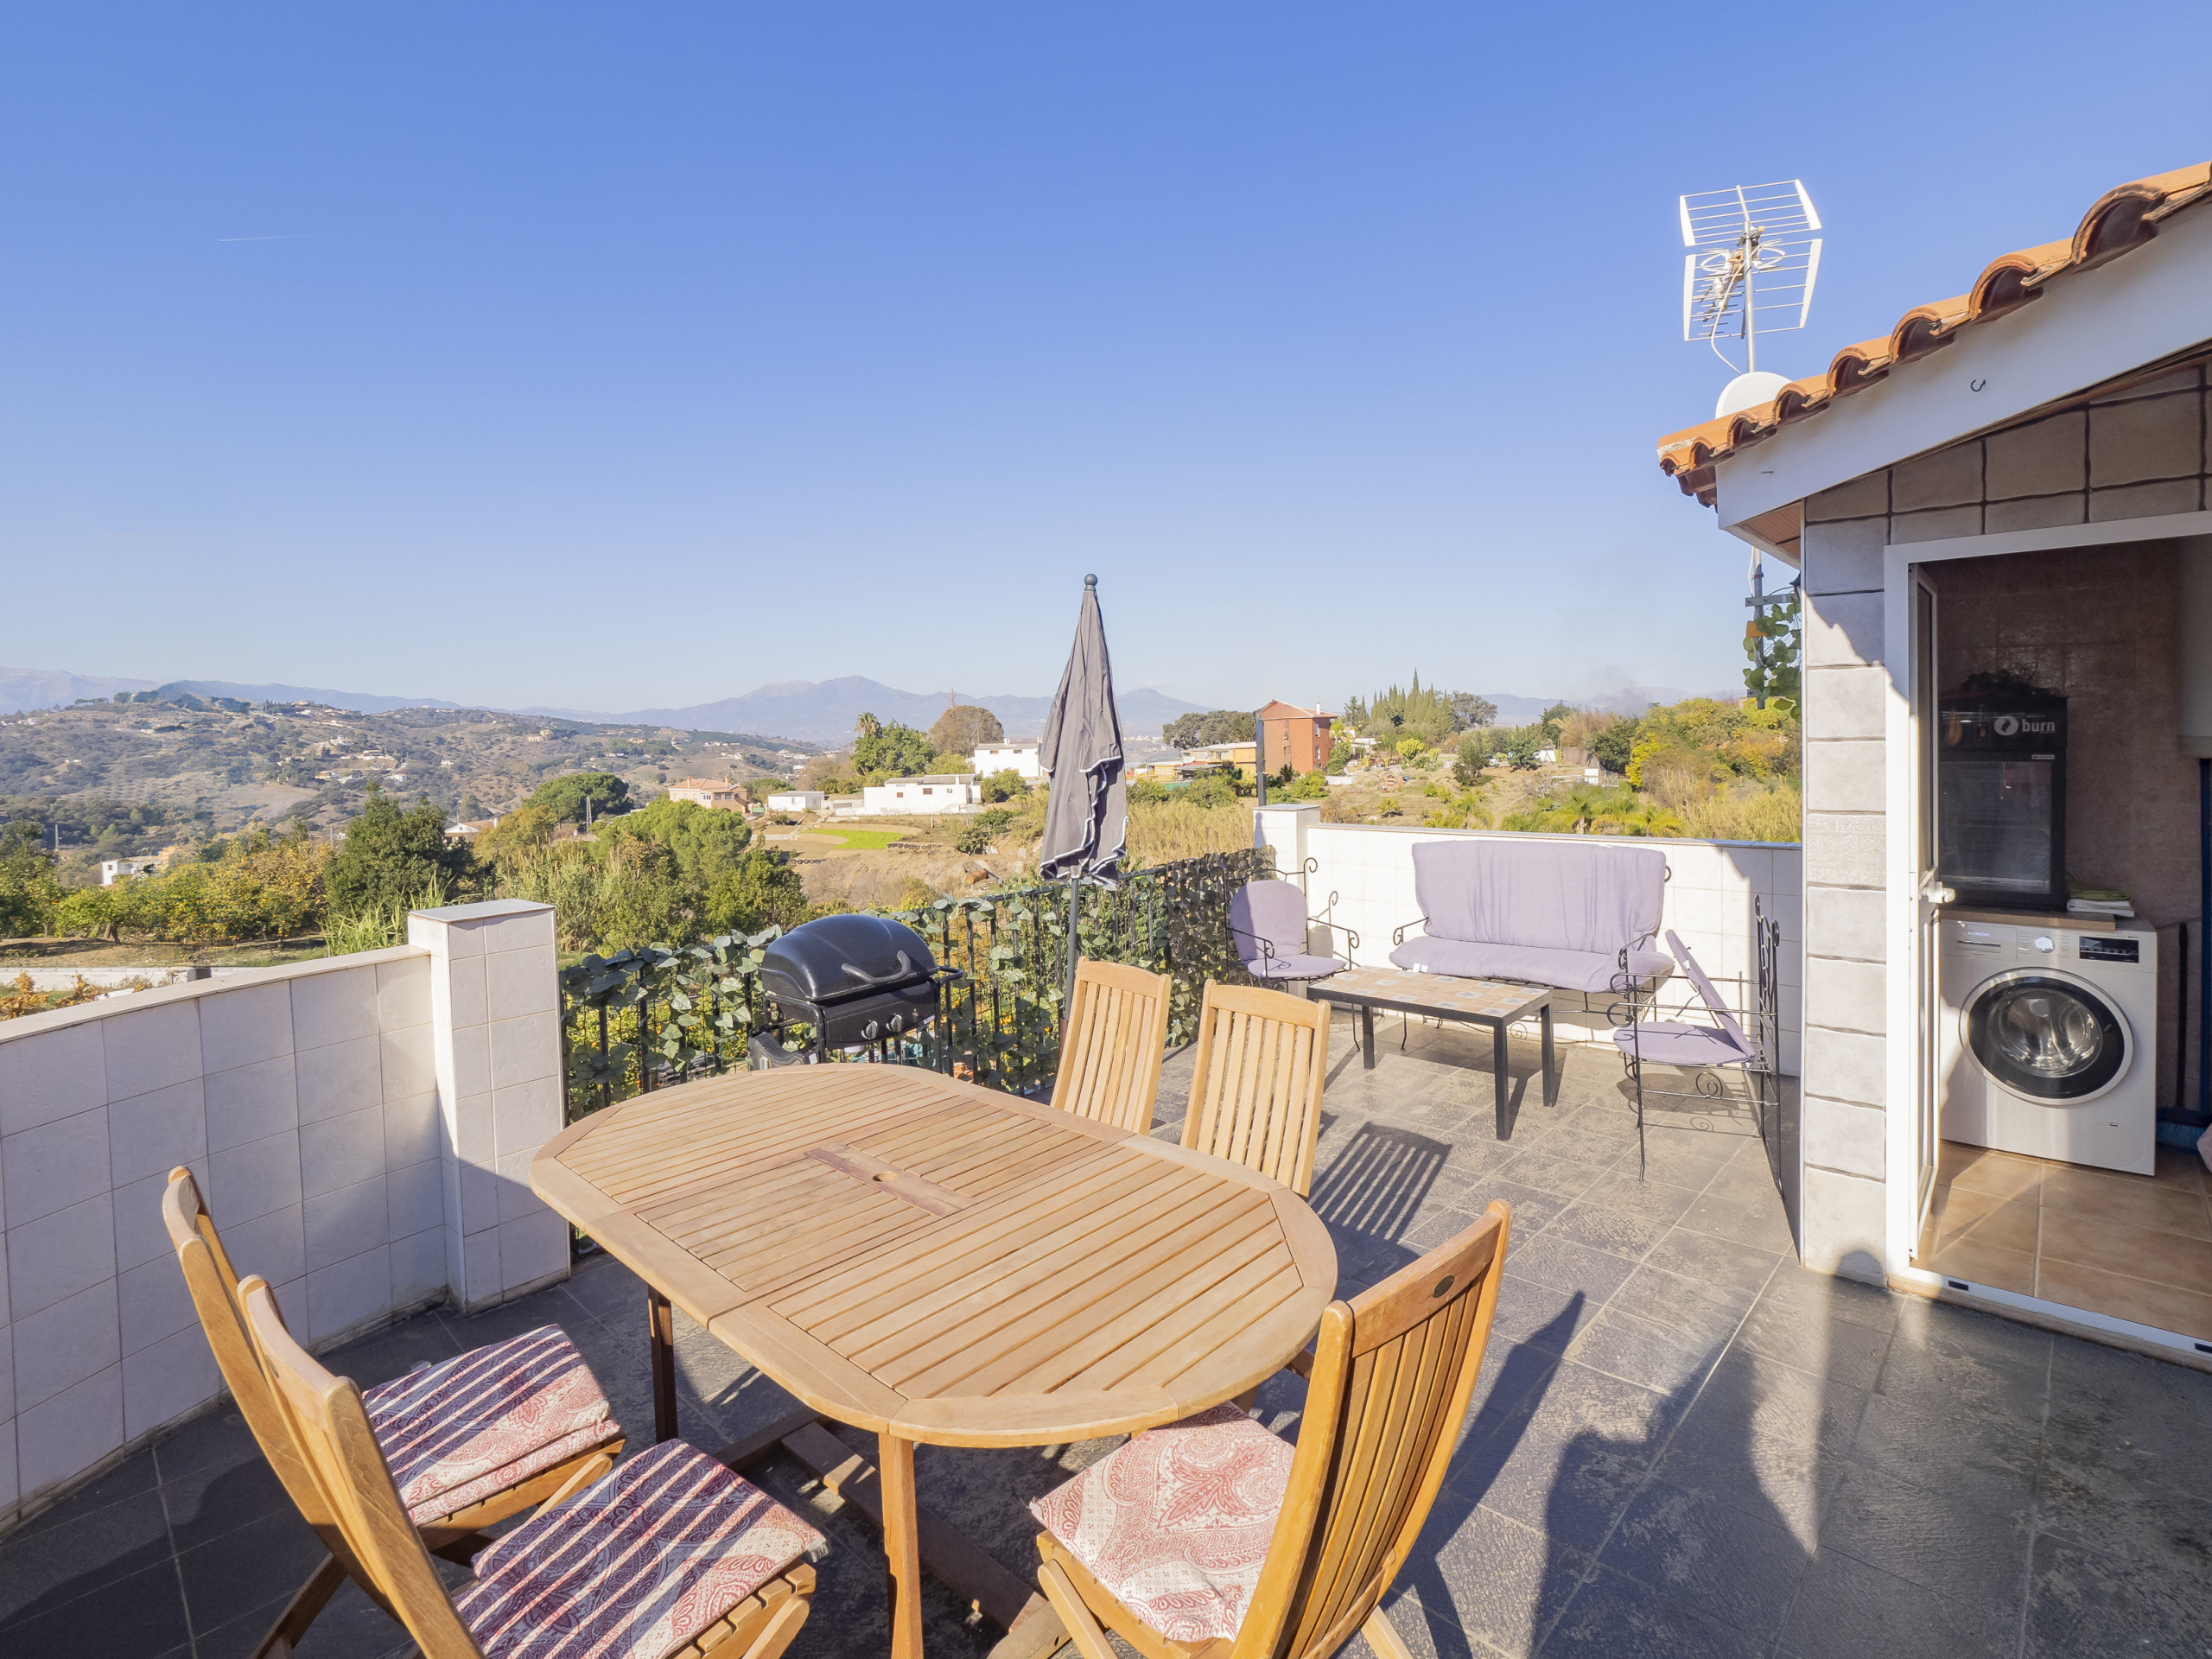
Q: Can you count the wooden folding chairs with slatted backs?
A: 5